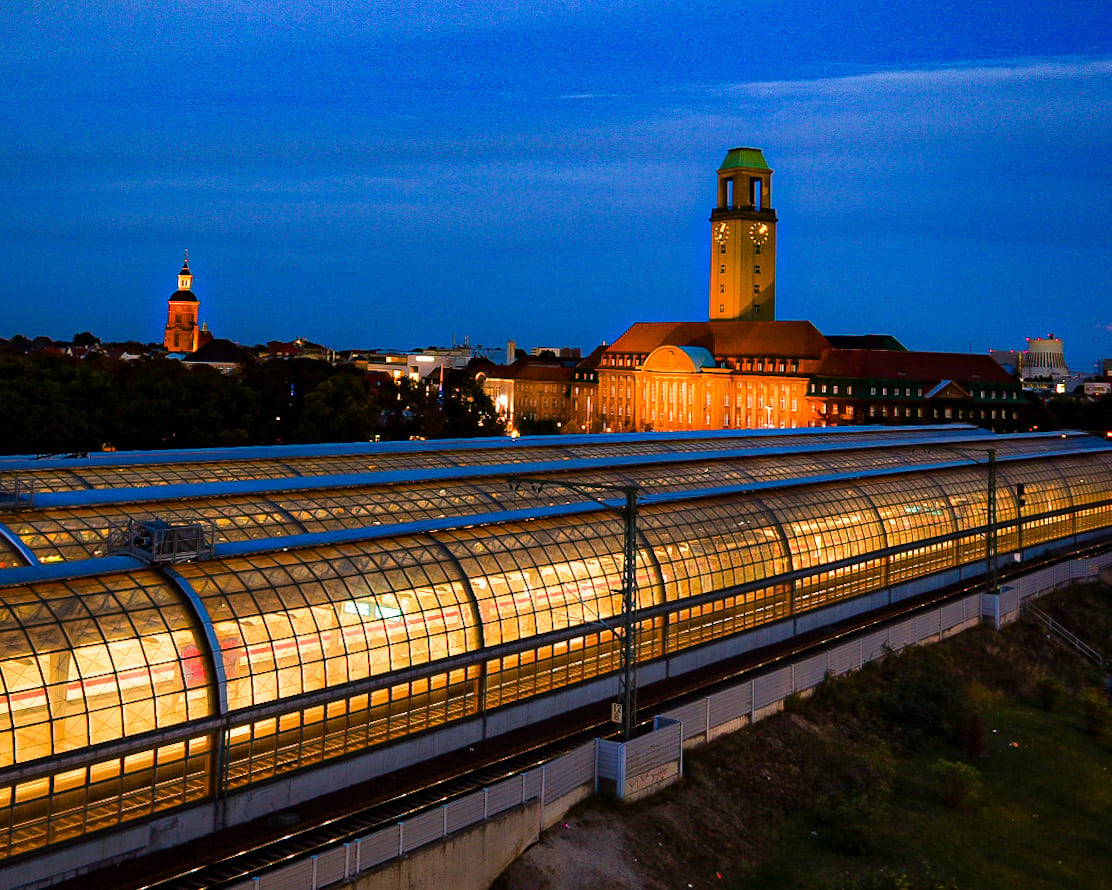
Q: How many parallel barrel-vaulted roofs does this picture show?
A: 3